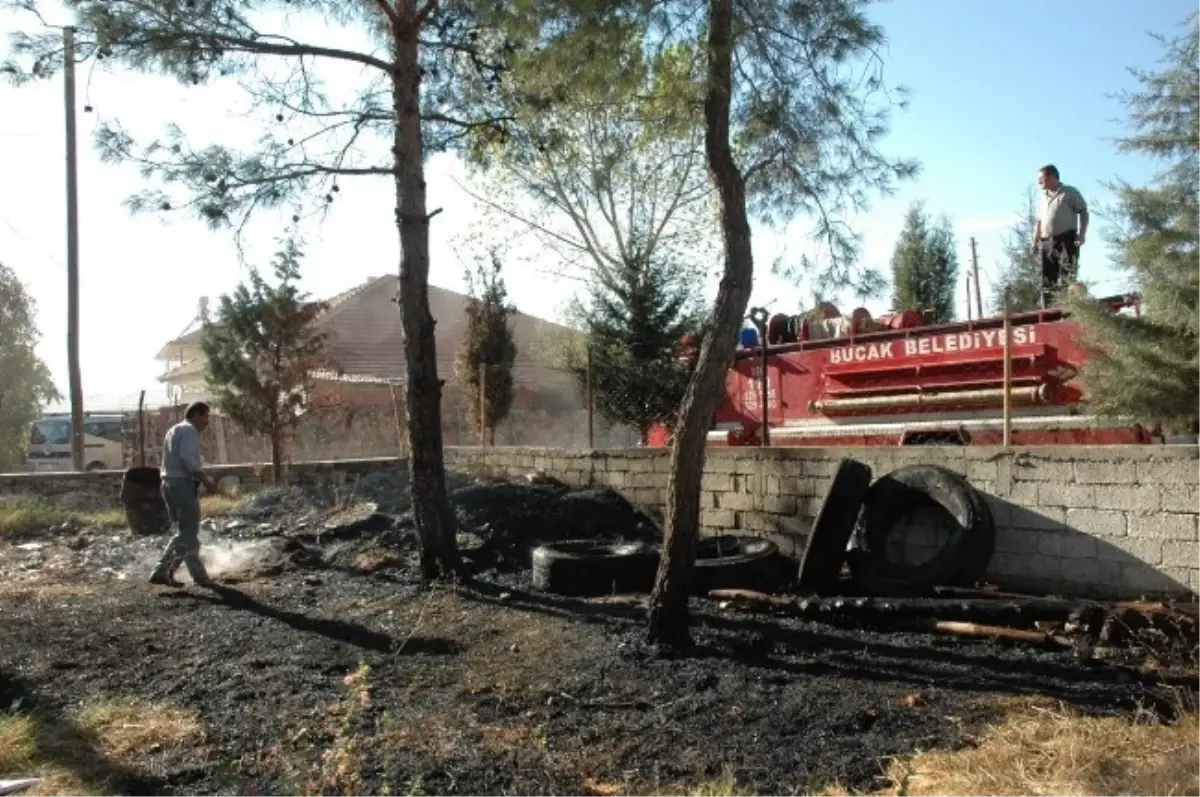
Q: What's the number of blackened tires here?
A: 4